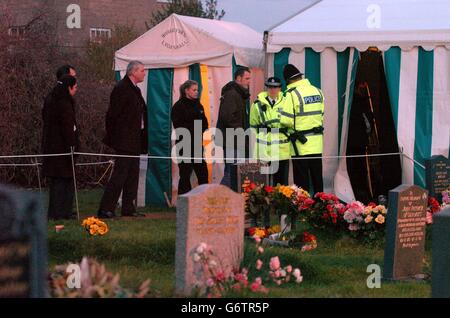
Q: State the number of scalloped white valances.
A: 1